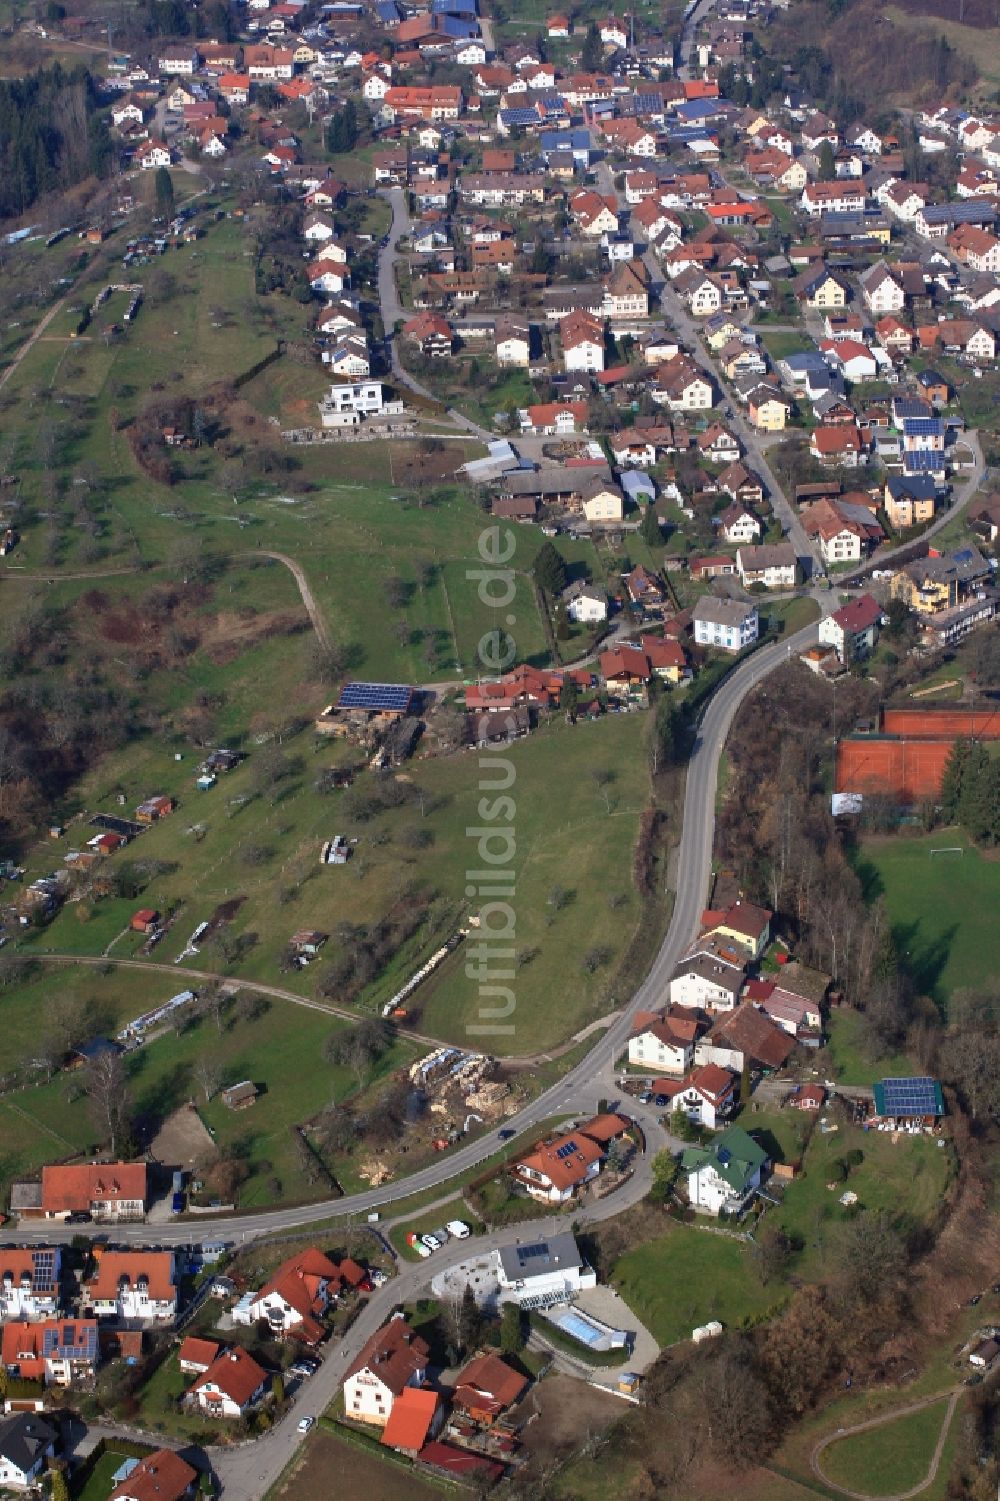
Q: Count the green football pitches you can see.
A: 1